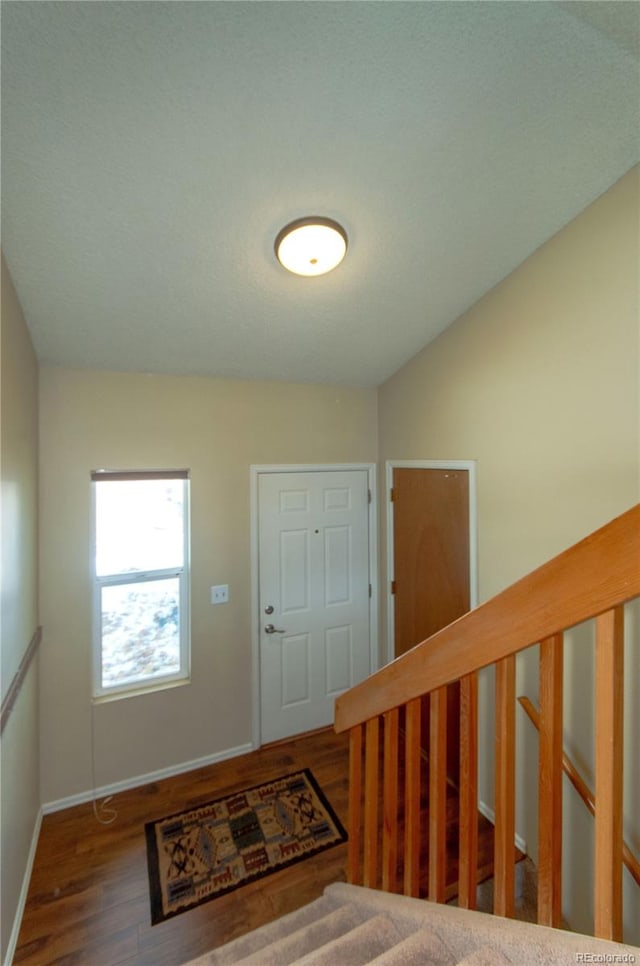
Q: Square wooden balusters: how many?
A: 9